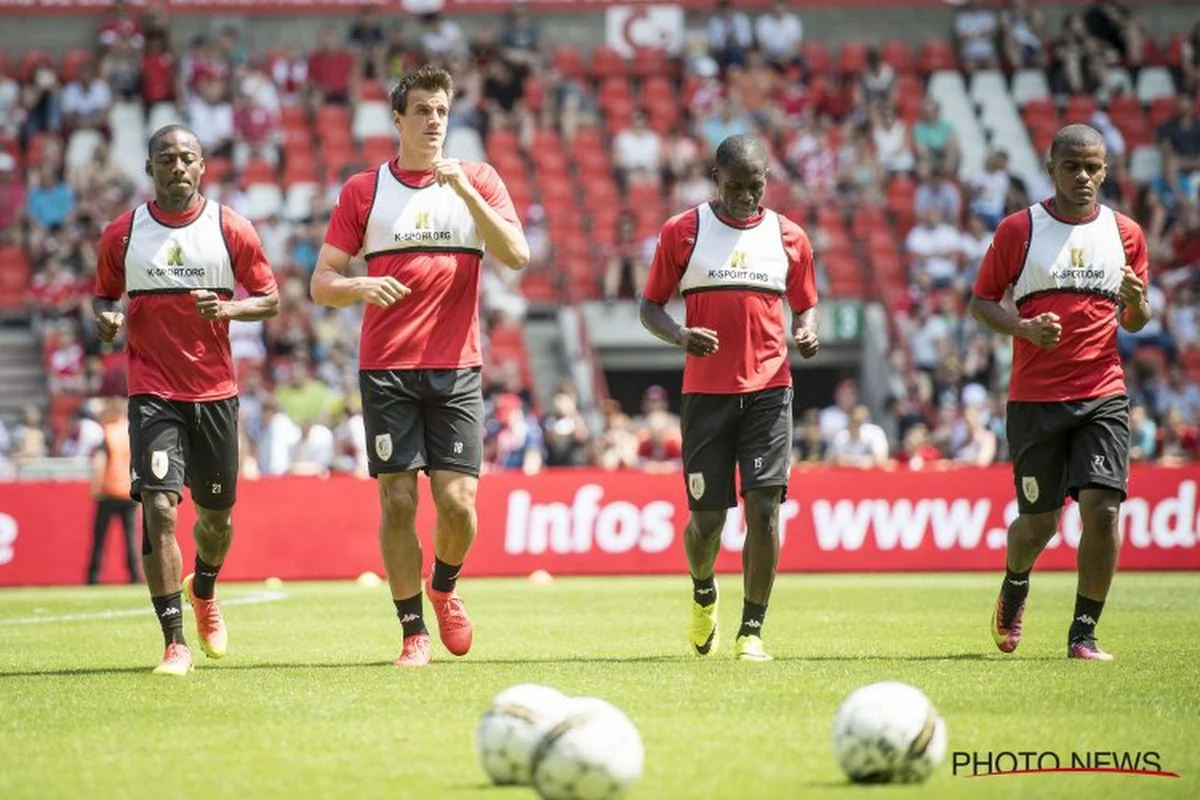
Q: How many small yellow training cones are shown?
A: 3